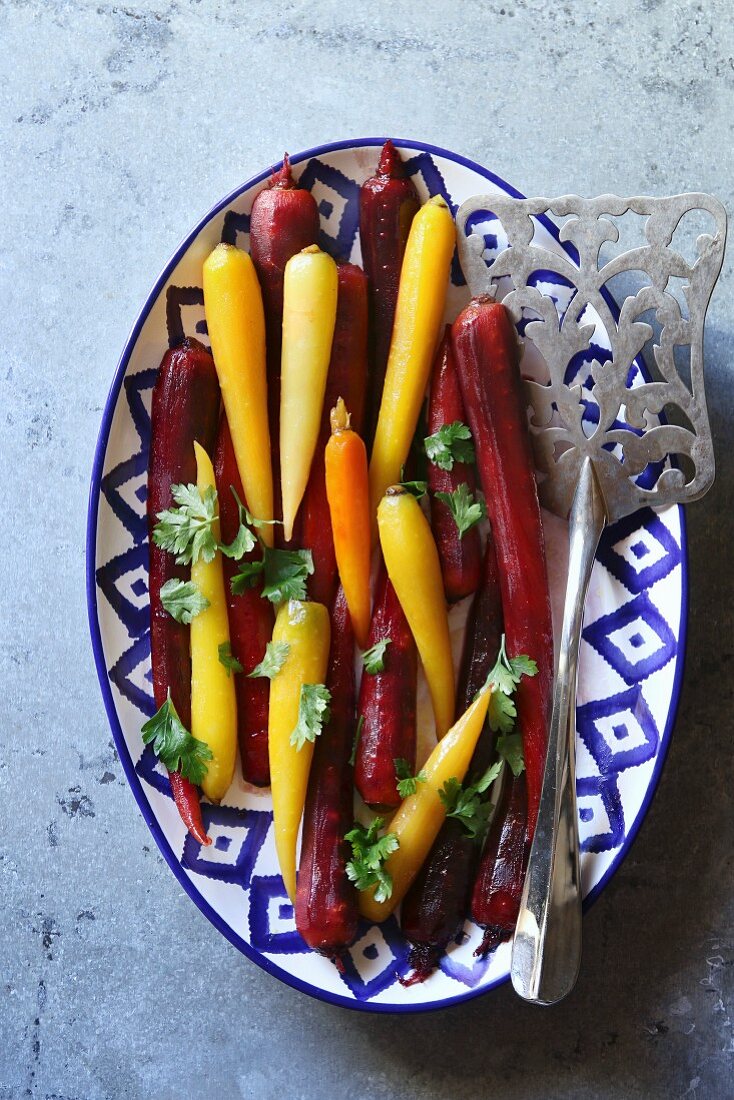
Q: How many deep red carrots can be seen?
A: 11